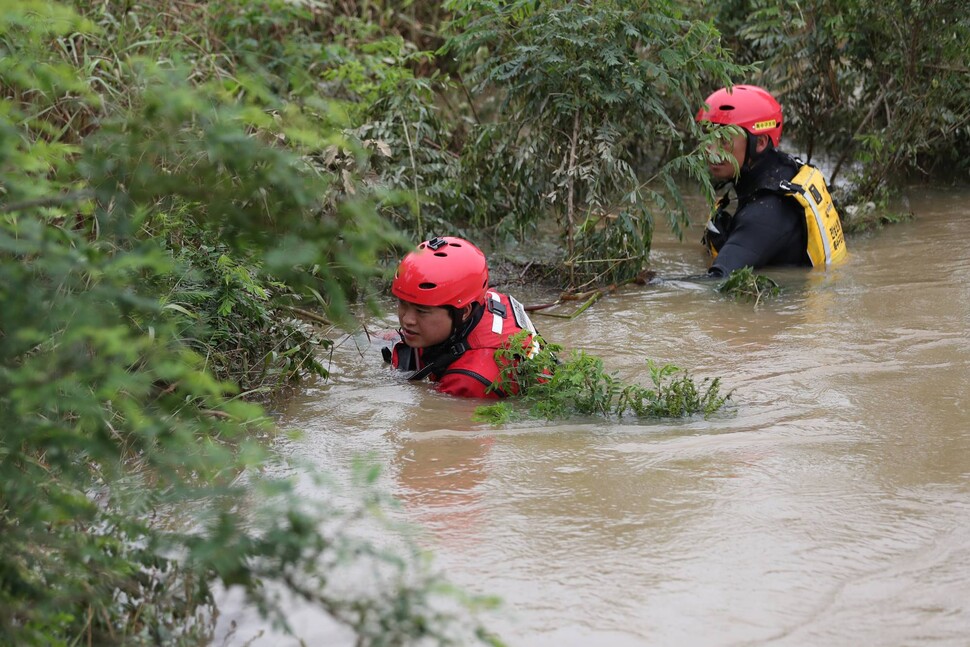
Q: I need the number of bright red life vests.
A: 1